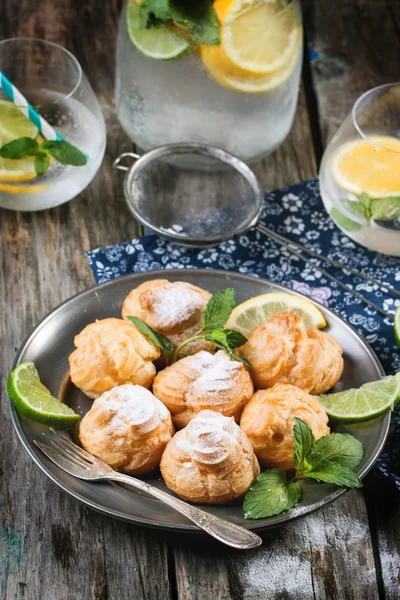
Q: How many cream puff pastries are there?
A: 7